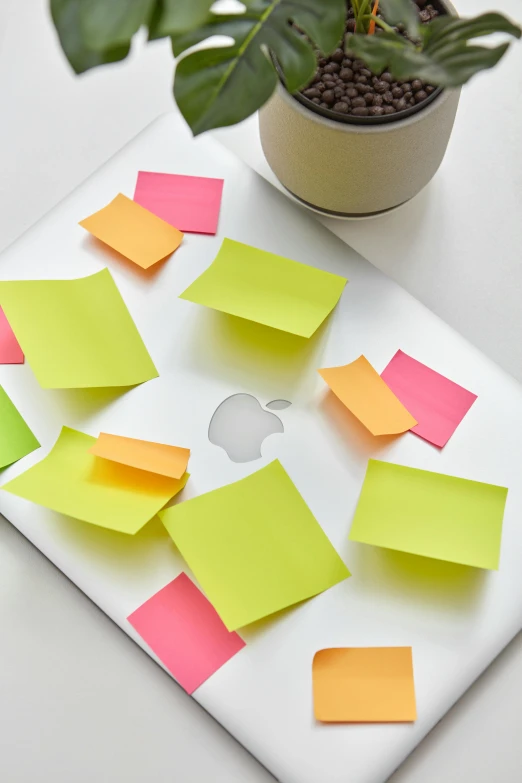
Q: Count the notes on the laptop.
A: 14